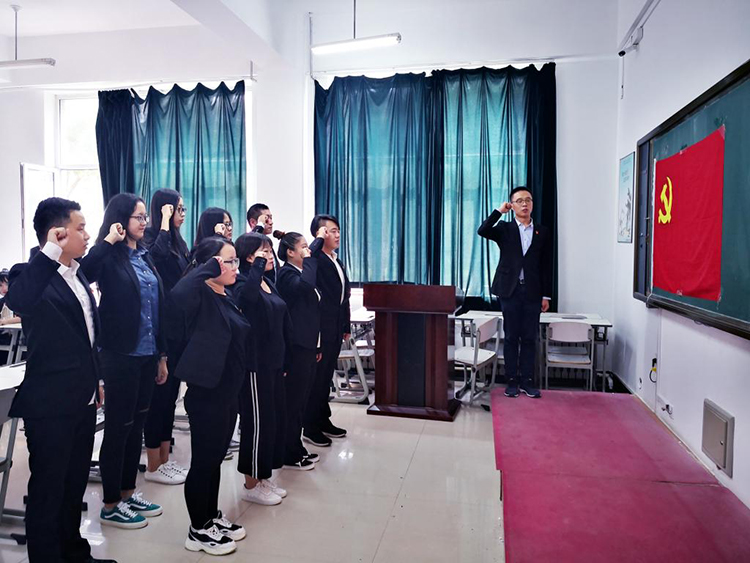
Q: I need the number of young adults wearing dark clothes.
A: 10